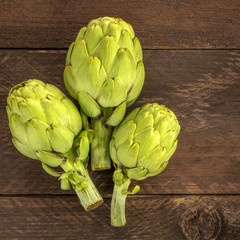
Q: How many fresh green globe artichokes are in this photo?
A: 3